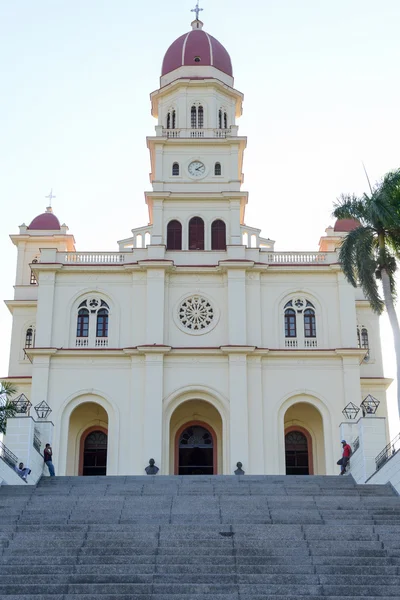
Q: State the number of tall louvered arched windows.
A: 3